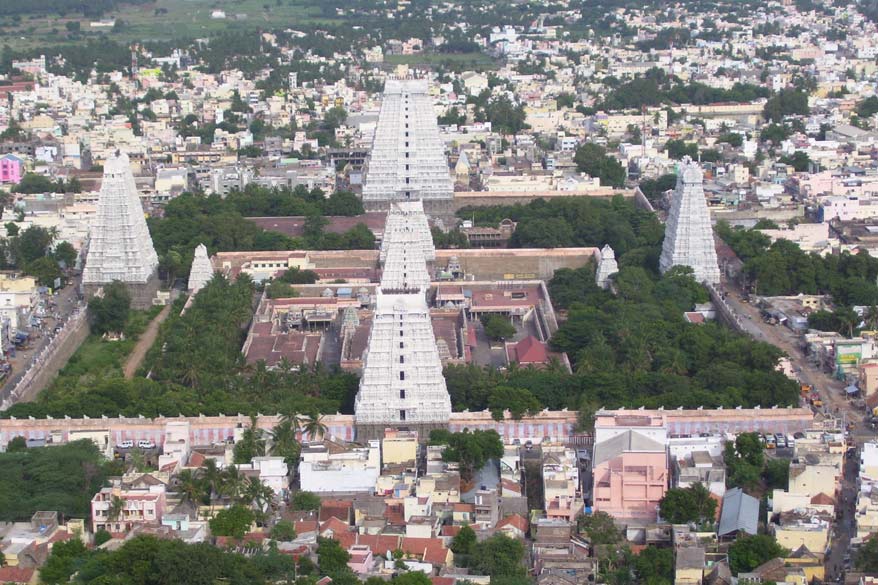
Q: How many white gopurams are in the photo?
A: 8